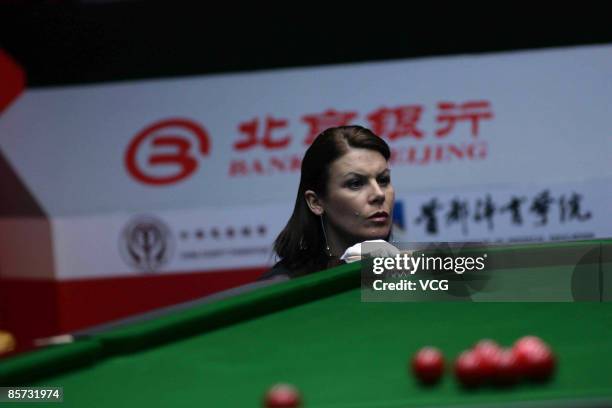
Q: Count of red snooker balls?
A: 6